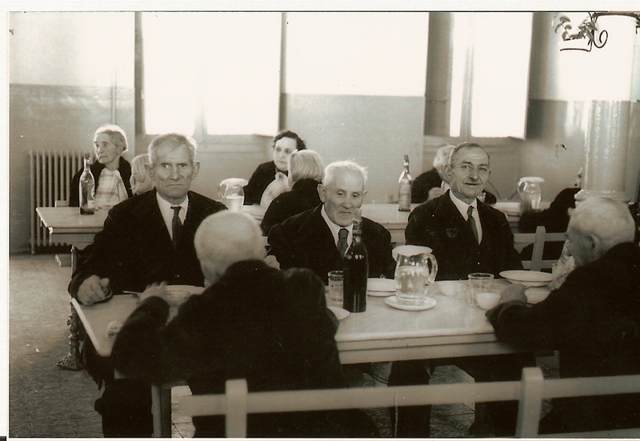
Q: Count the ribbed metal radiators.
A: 1